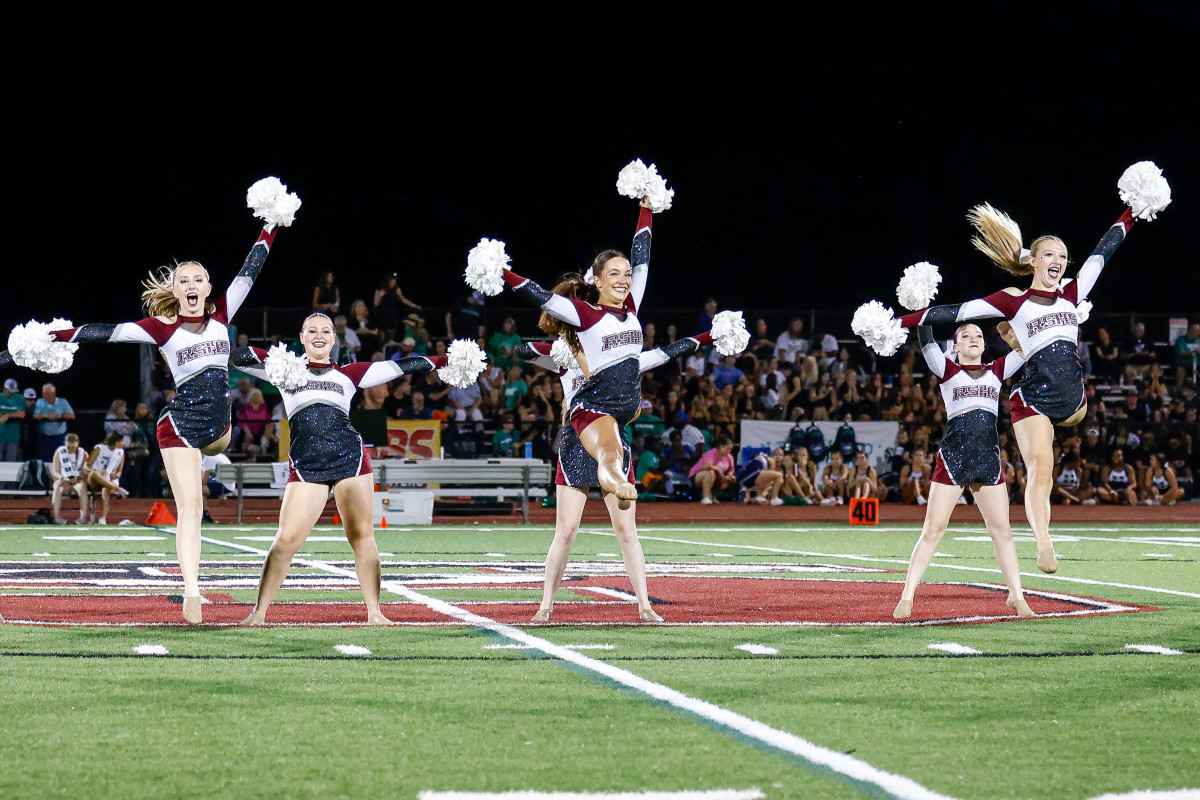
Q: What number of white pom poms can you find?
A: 12